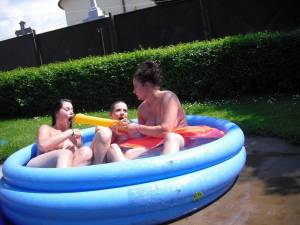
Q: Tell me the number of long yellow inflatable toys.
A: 1